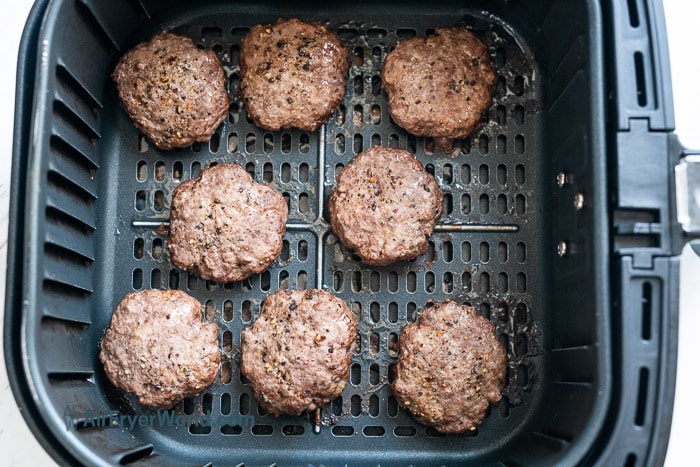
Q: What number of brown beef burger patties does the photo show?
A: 8